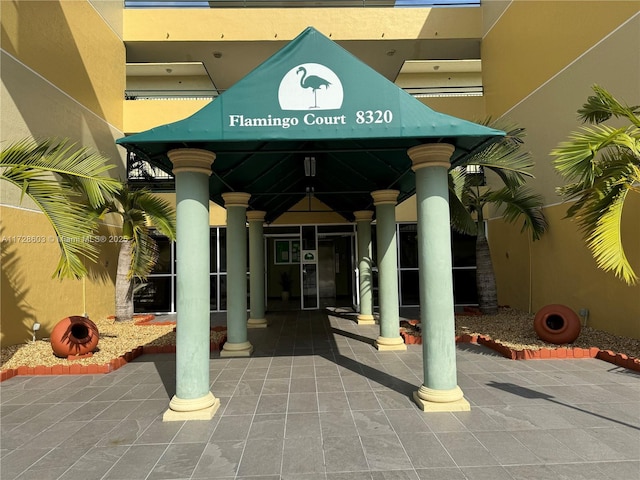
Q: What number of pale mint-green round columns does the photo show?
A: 6